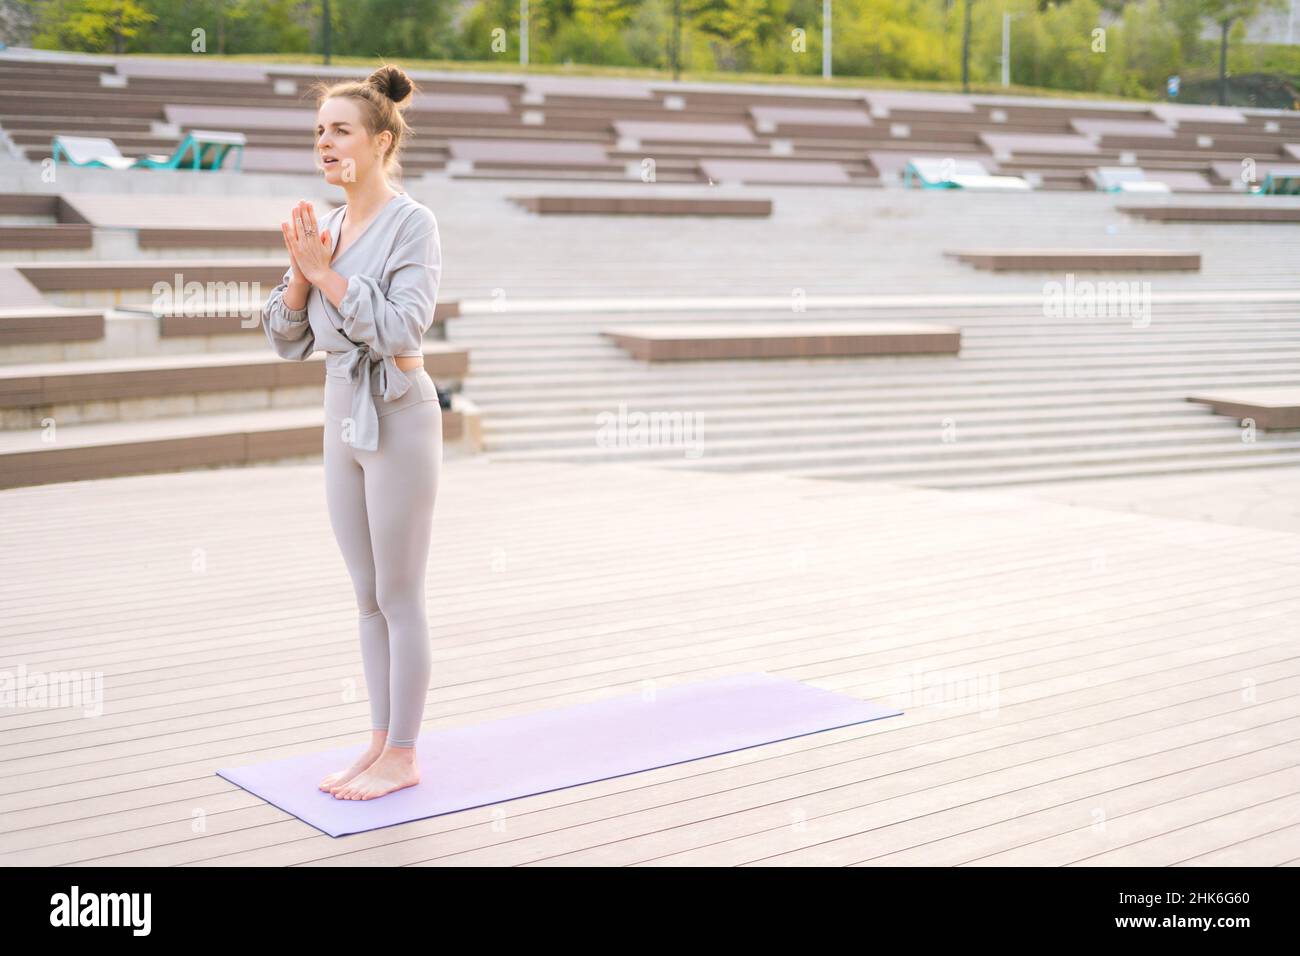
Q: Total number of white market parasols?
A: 0